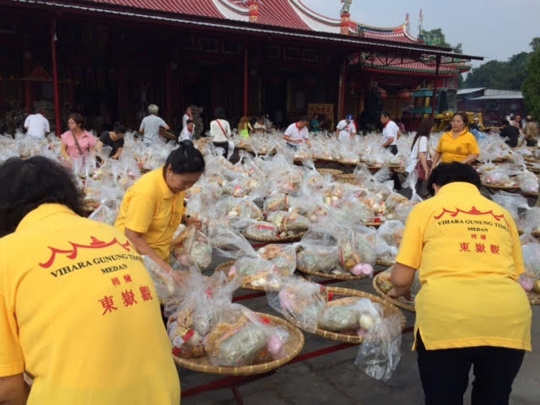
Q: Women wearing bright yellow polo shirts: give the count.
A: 4